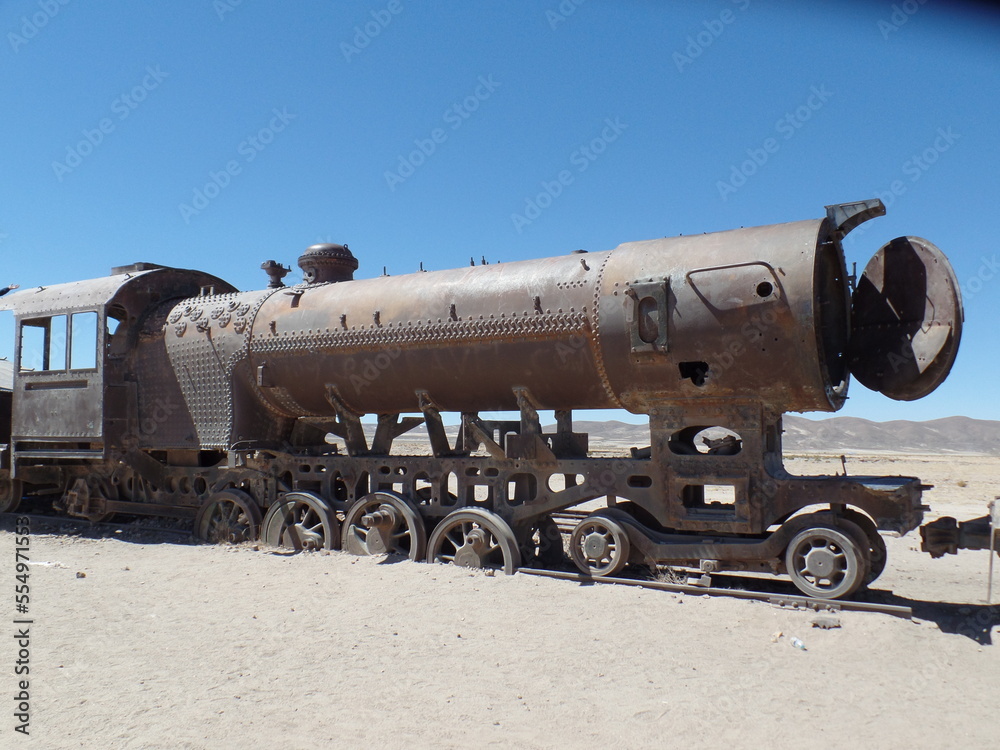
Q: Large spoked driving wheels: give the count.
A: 4